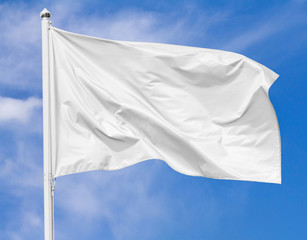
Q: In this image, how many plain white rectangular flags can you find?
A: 1